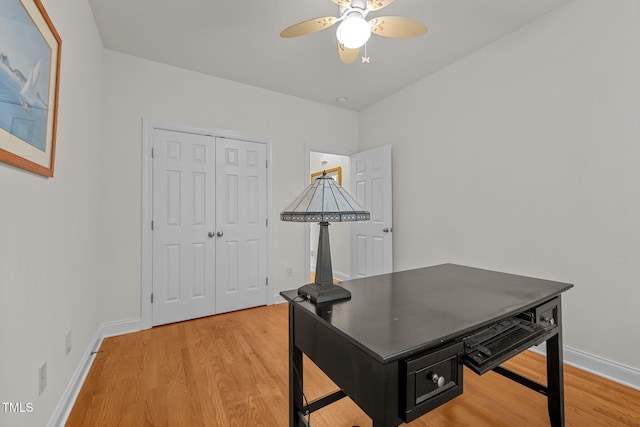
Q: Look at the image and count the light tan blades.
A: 5